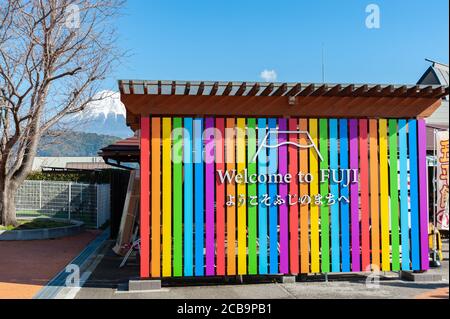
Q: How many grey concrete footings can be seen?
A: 3